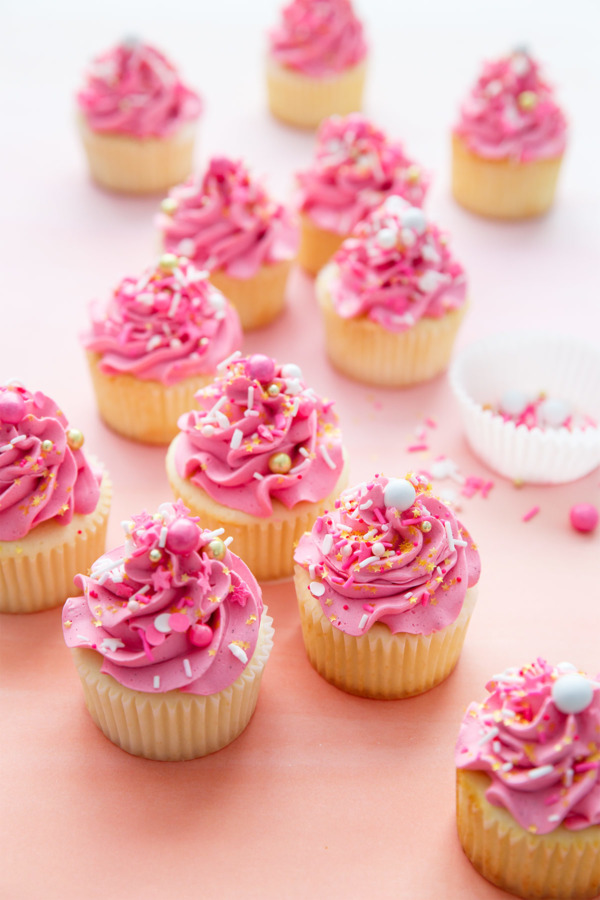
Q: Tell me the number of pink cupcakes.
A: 12